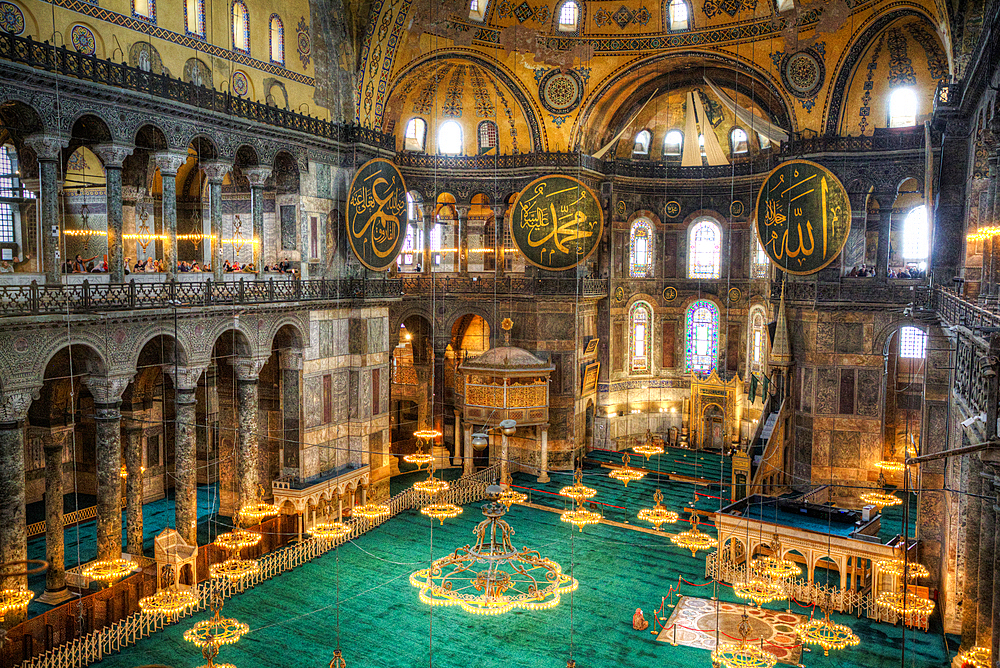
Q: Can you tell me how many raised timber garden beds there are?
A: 0